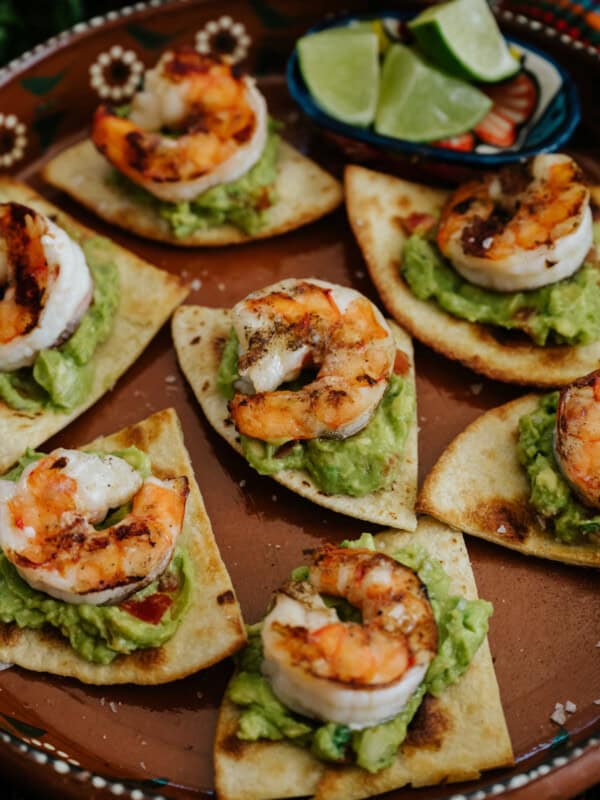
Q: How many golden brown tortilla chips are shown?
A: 7